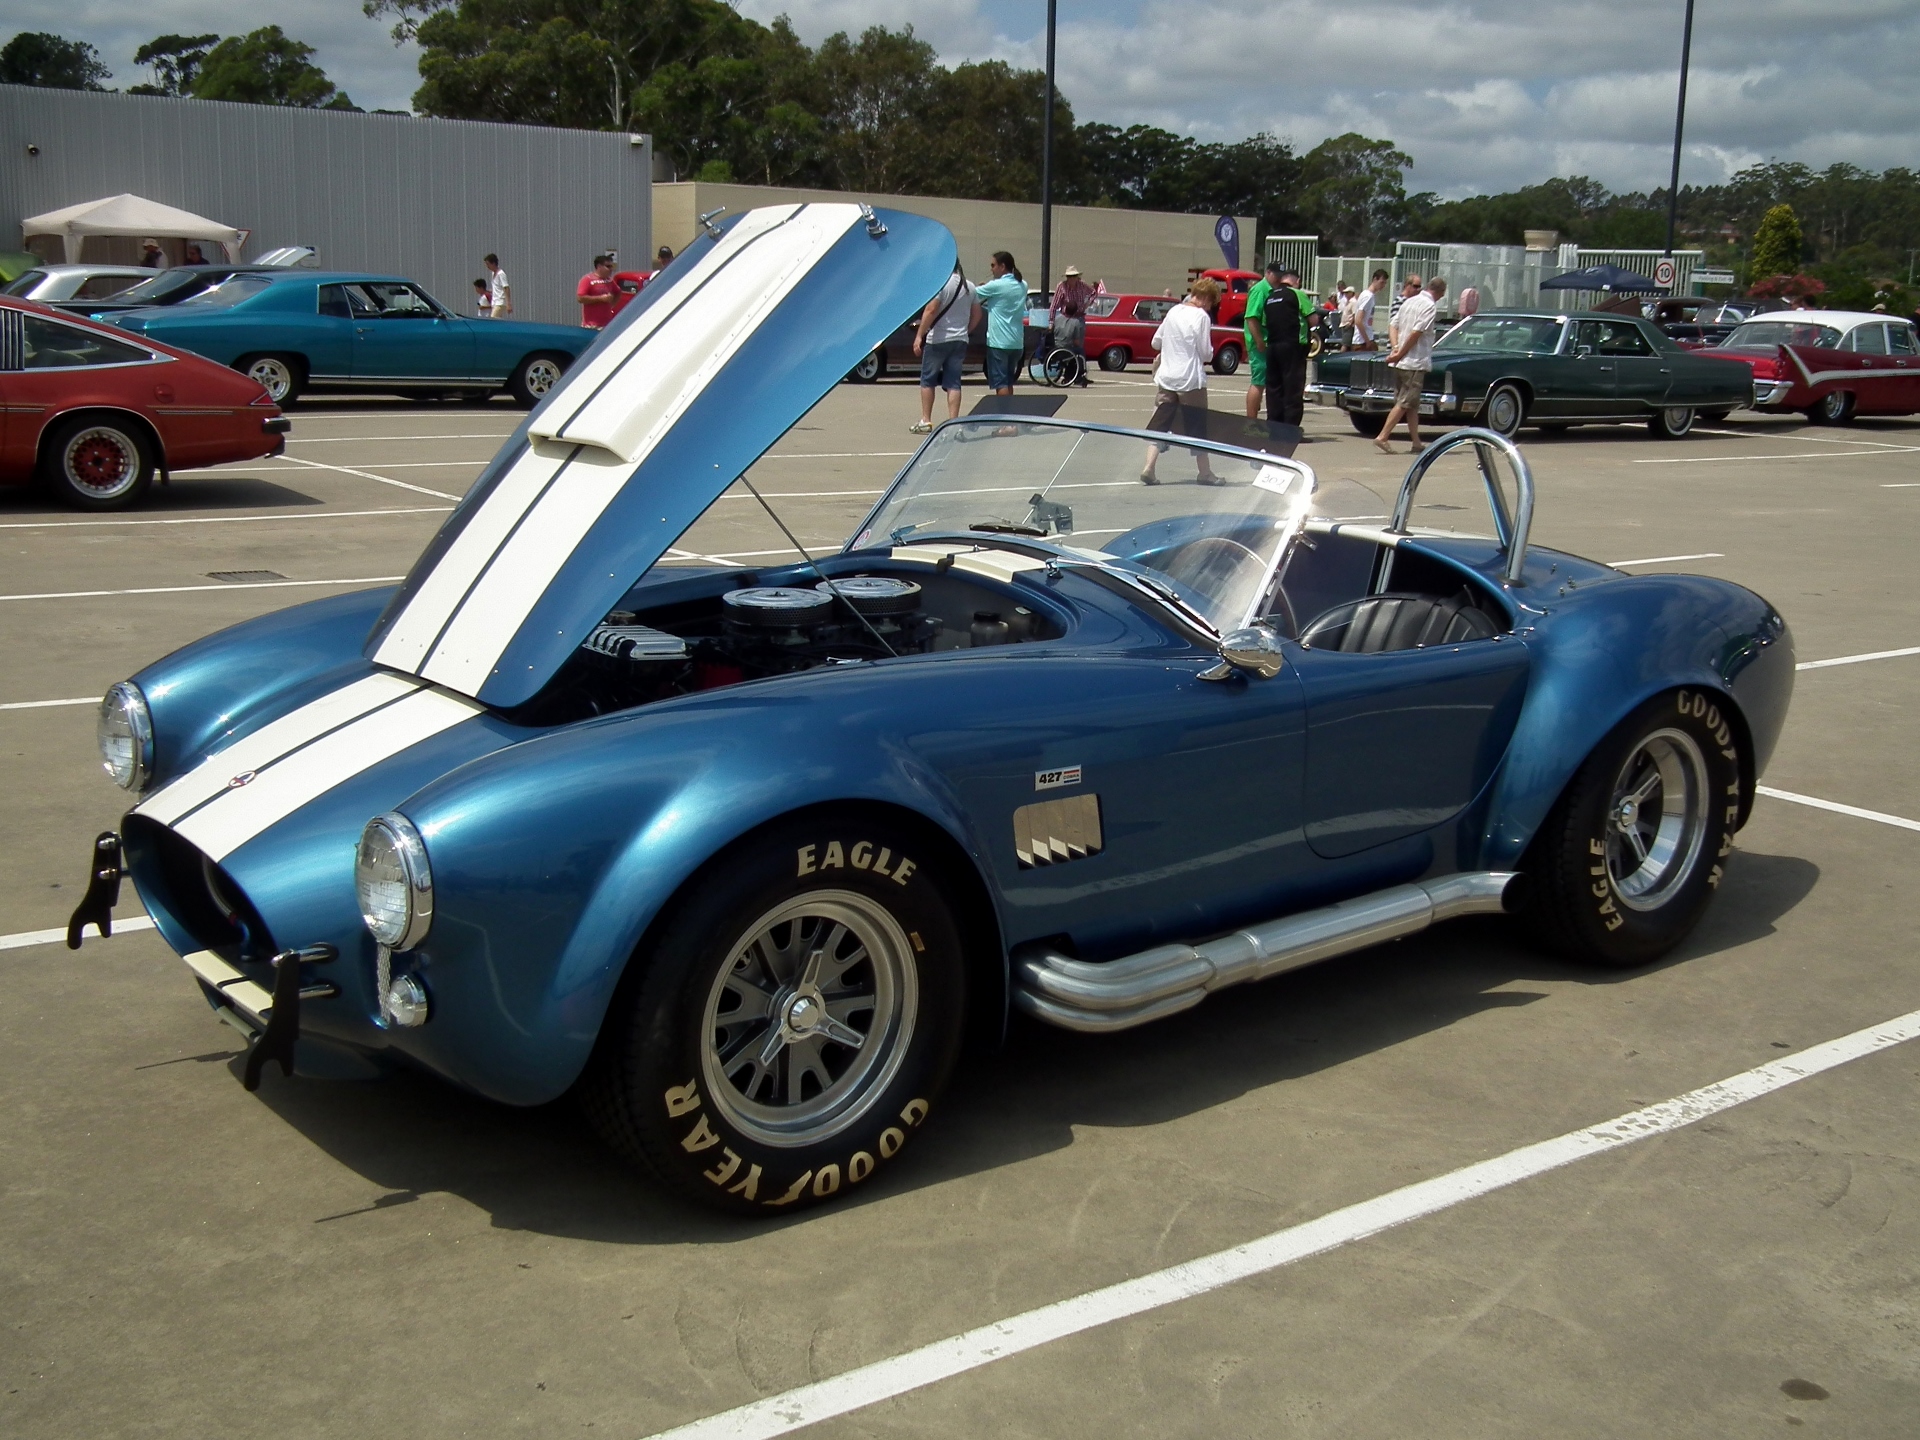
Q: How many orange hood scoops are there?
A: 0